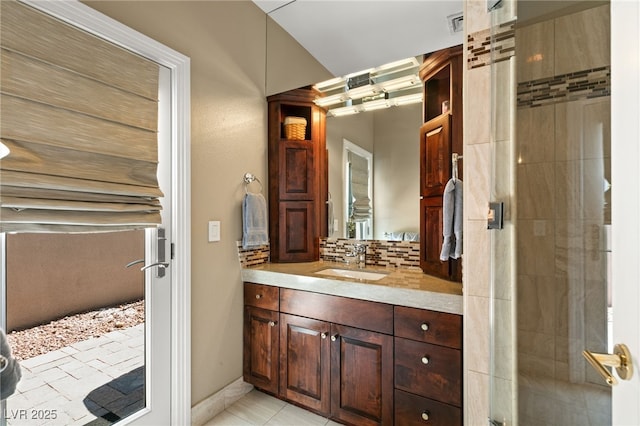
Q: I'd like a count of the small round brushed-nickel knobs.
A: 7